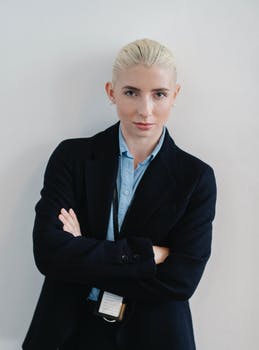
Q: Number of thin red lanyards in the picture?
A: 0